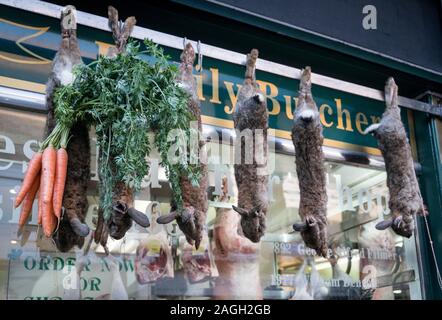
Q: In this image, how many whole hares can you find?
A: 6